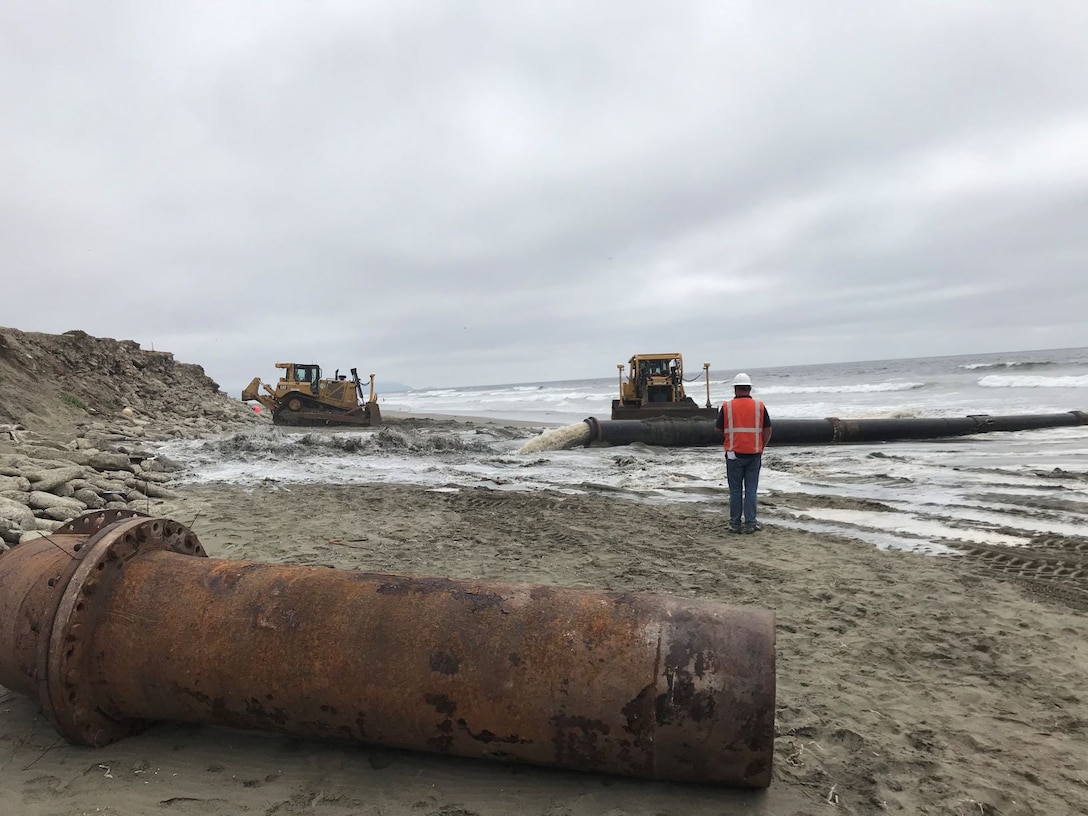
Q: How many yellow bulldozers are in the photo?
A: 2